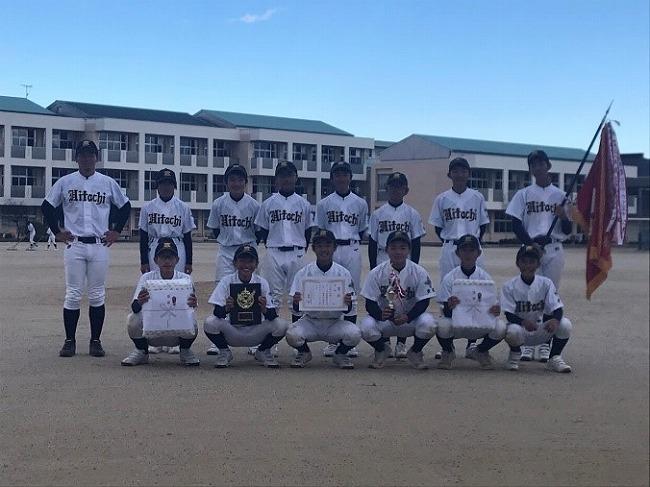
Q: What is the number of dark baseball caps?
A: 14